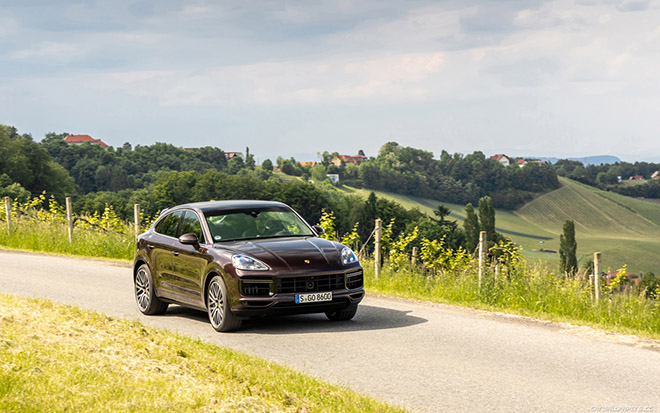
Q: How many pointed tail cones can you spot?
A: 0